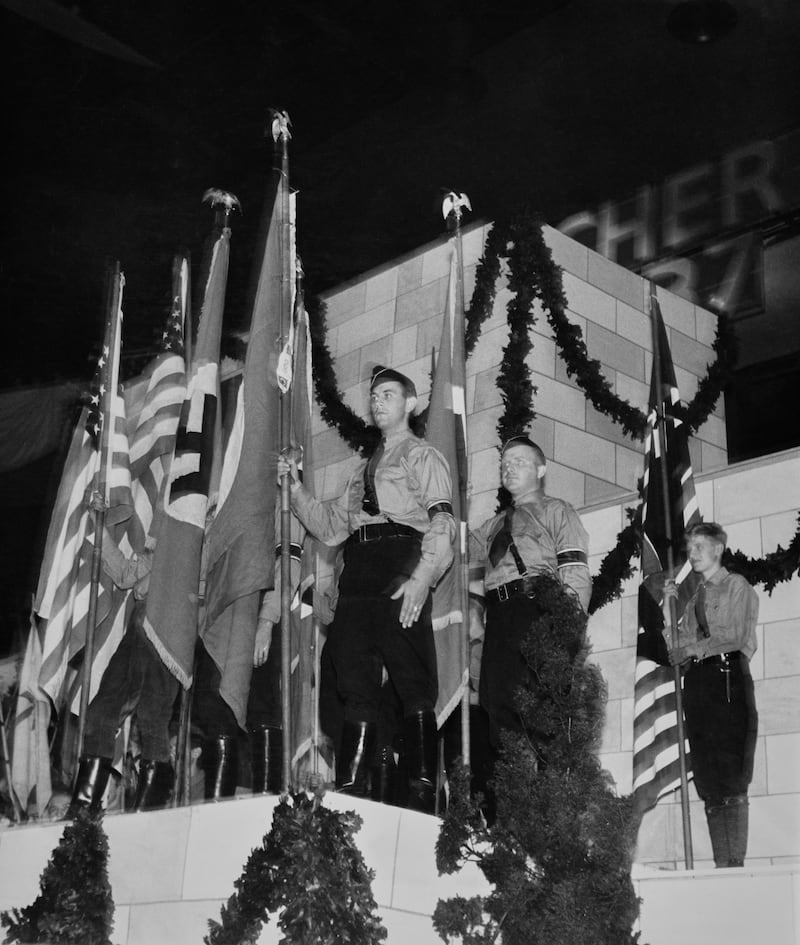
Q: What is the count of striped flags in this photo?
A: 3